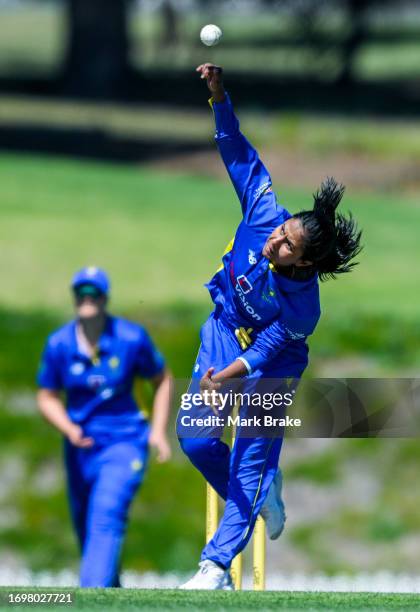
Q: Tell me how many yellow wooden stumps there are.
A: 3